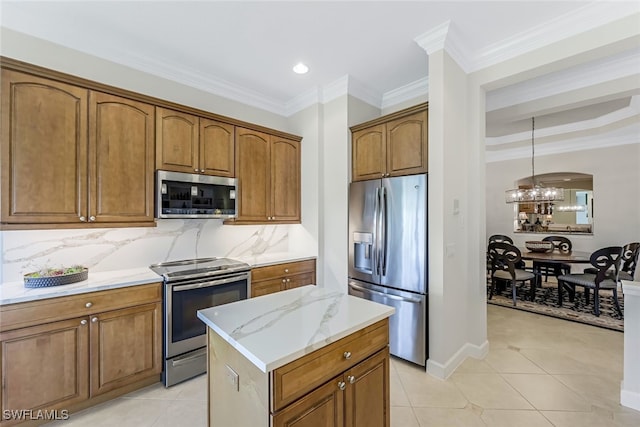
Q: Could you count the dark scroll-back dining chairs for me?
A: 5